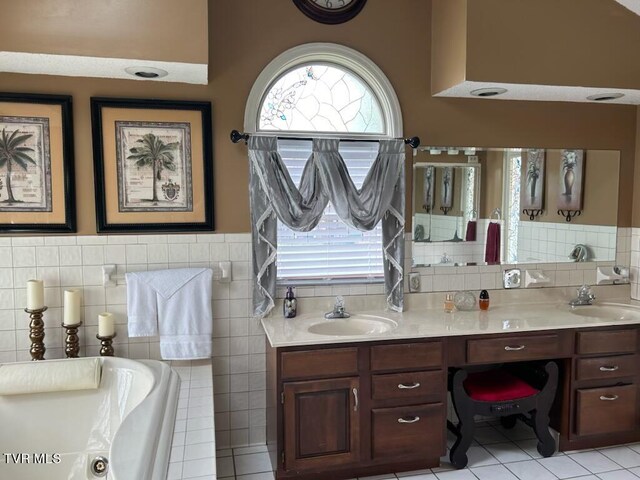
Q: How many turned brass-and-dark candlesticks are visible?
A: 3